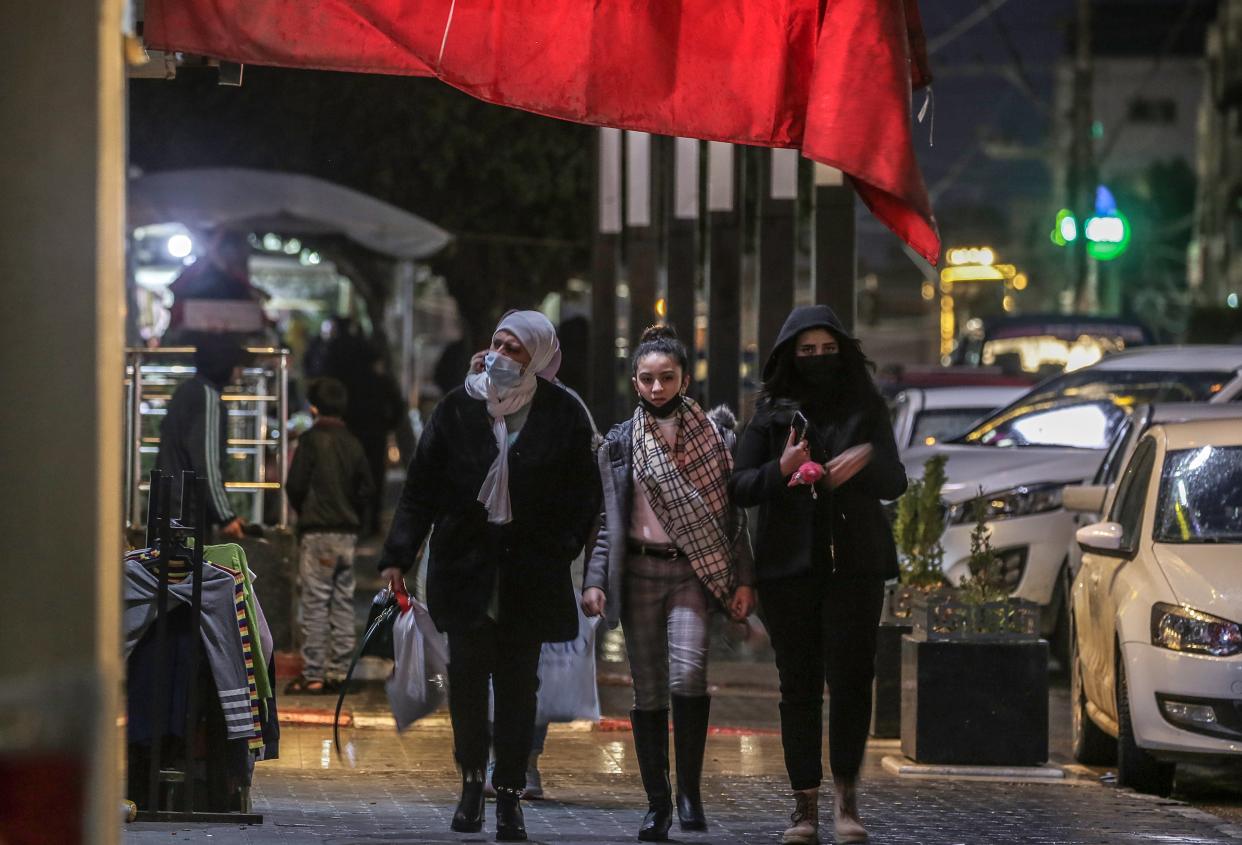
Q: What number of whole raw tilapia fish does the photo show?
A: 0